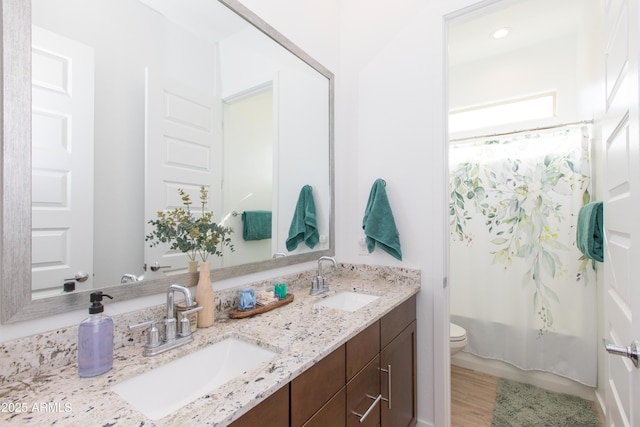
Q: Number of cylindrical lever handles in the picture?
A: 4